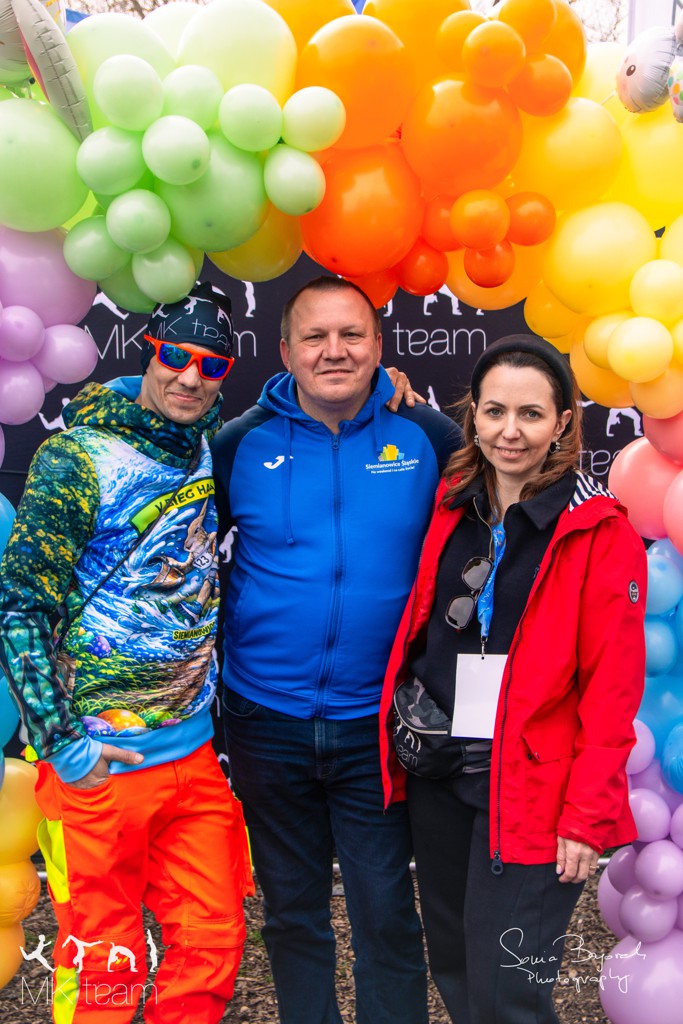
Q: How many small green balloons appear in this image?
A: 10